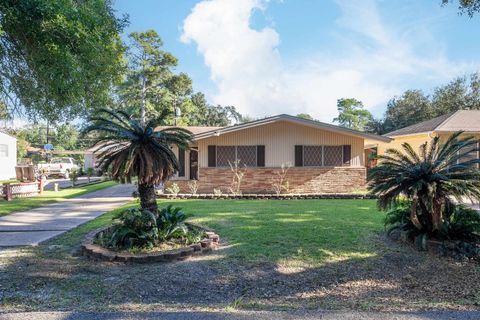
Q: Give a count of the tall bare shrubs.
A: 2